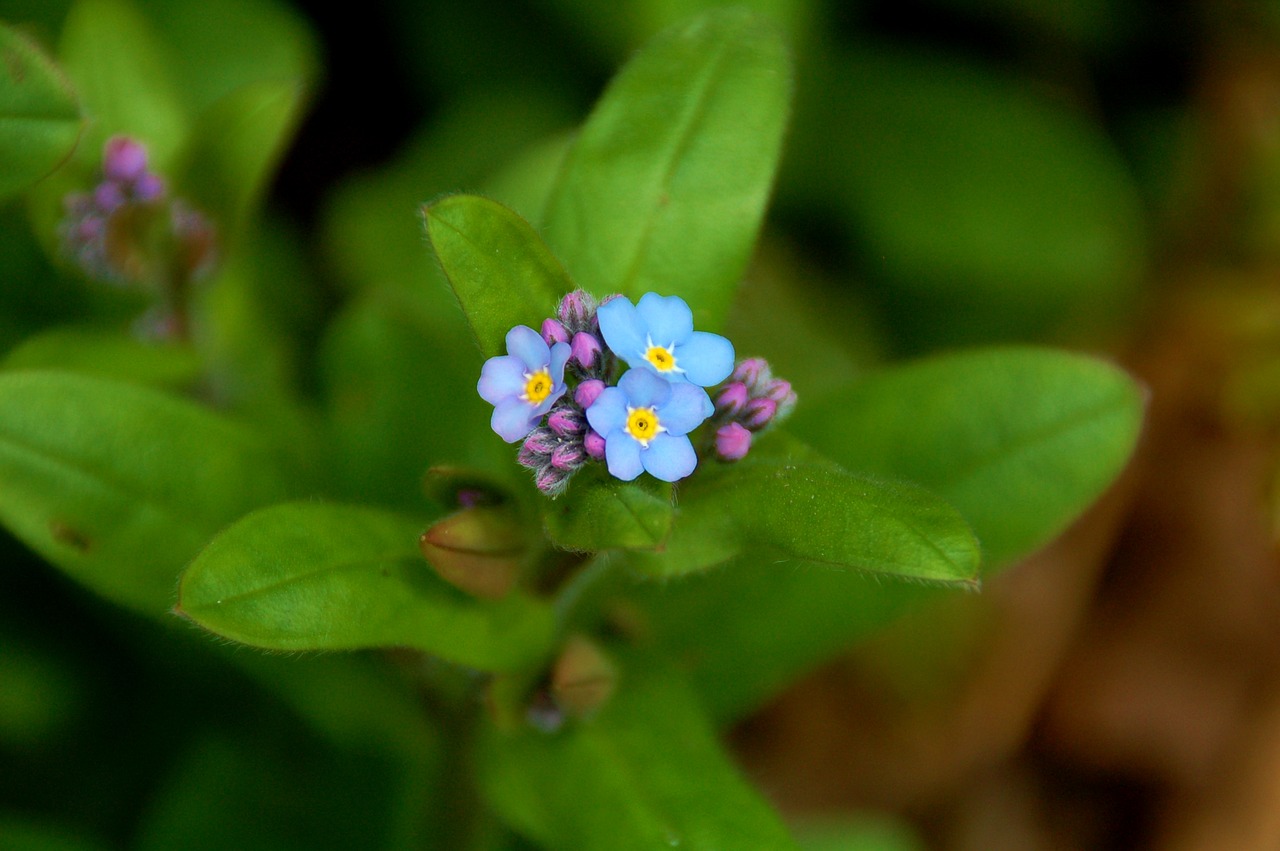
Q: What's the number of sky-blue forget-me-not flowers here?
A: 3